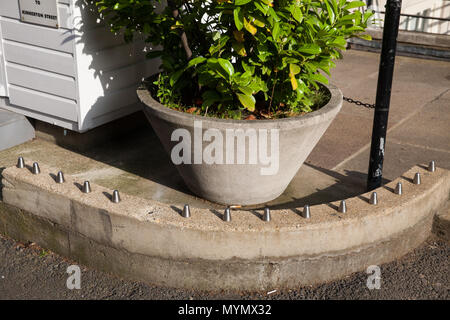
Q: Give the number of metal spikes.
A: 14